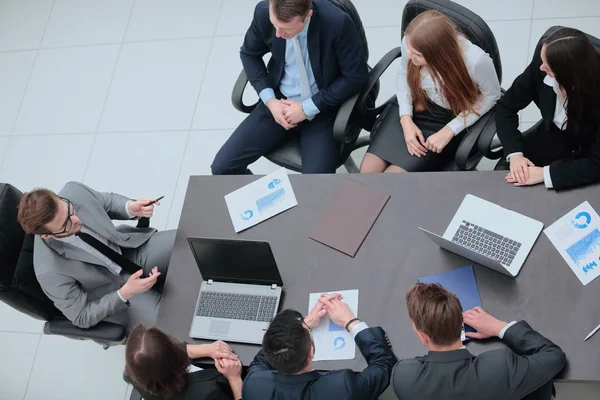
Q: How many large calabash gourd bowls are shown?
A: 0